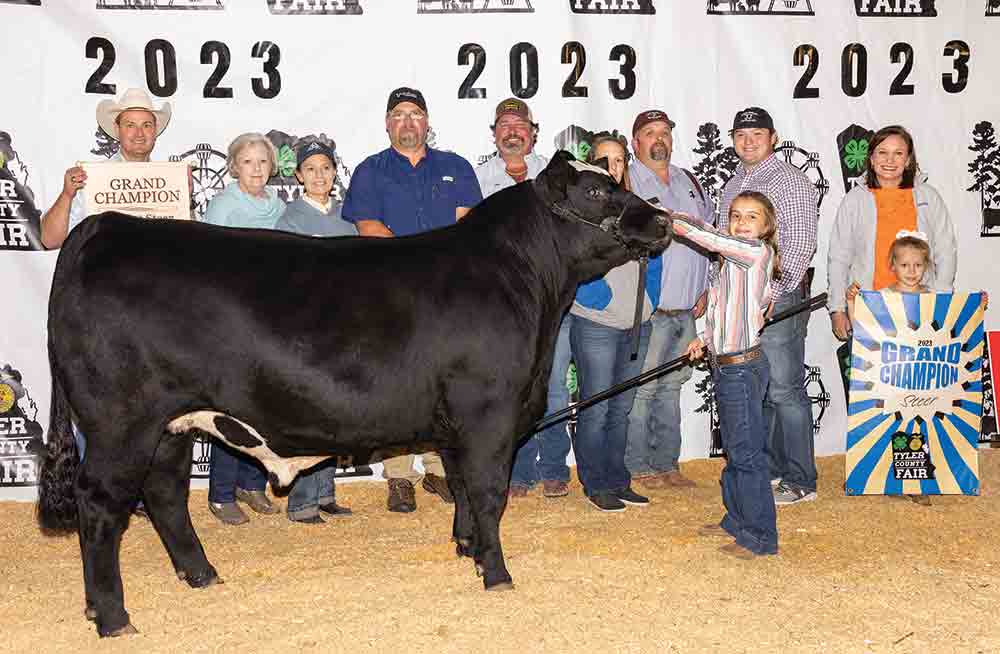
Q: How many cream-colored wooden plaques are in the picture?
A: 1